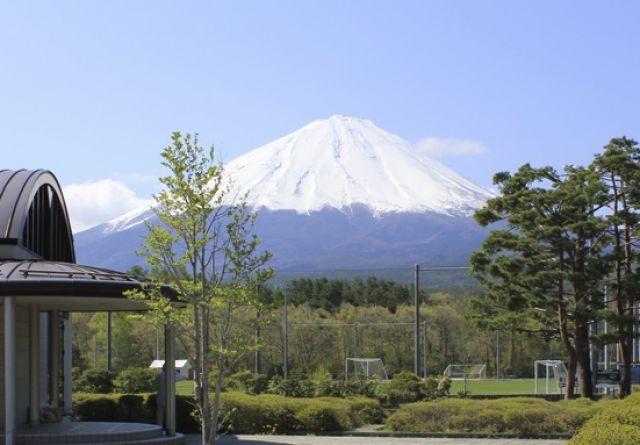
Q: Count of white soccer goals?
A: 3